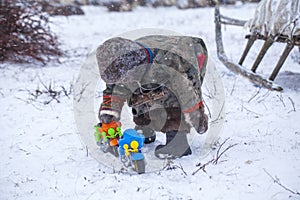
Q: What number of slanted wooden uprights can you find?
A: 3